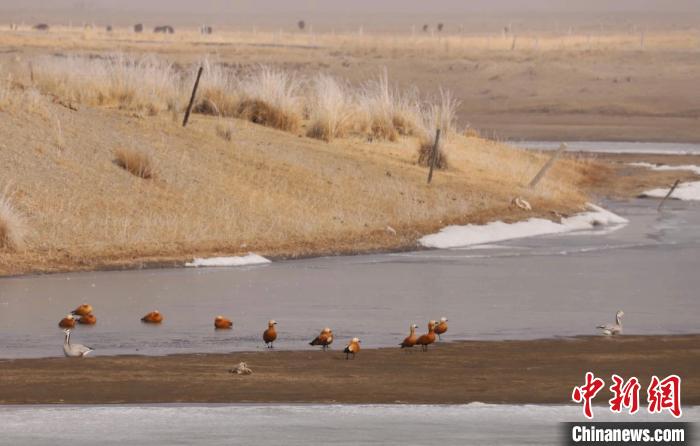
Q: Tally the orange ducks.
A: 11